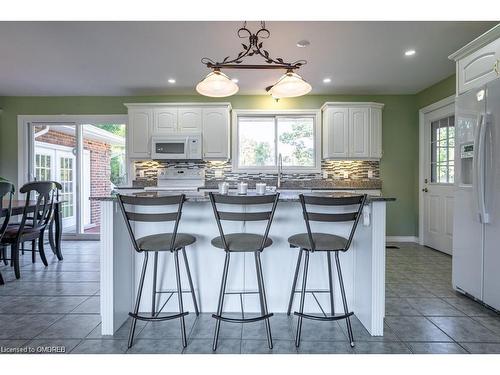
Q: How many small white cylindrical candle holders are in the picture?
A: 3